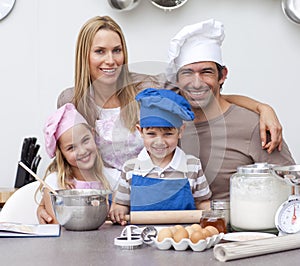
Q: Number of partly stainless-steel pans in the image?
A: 4